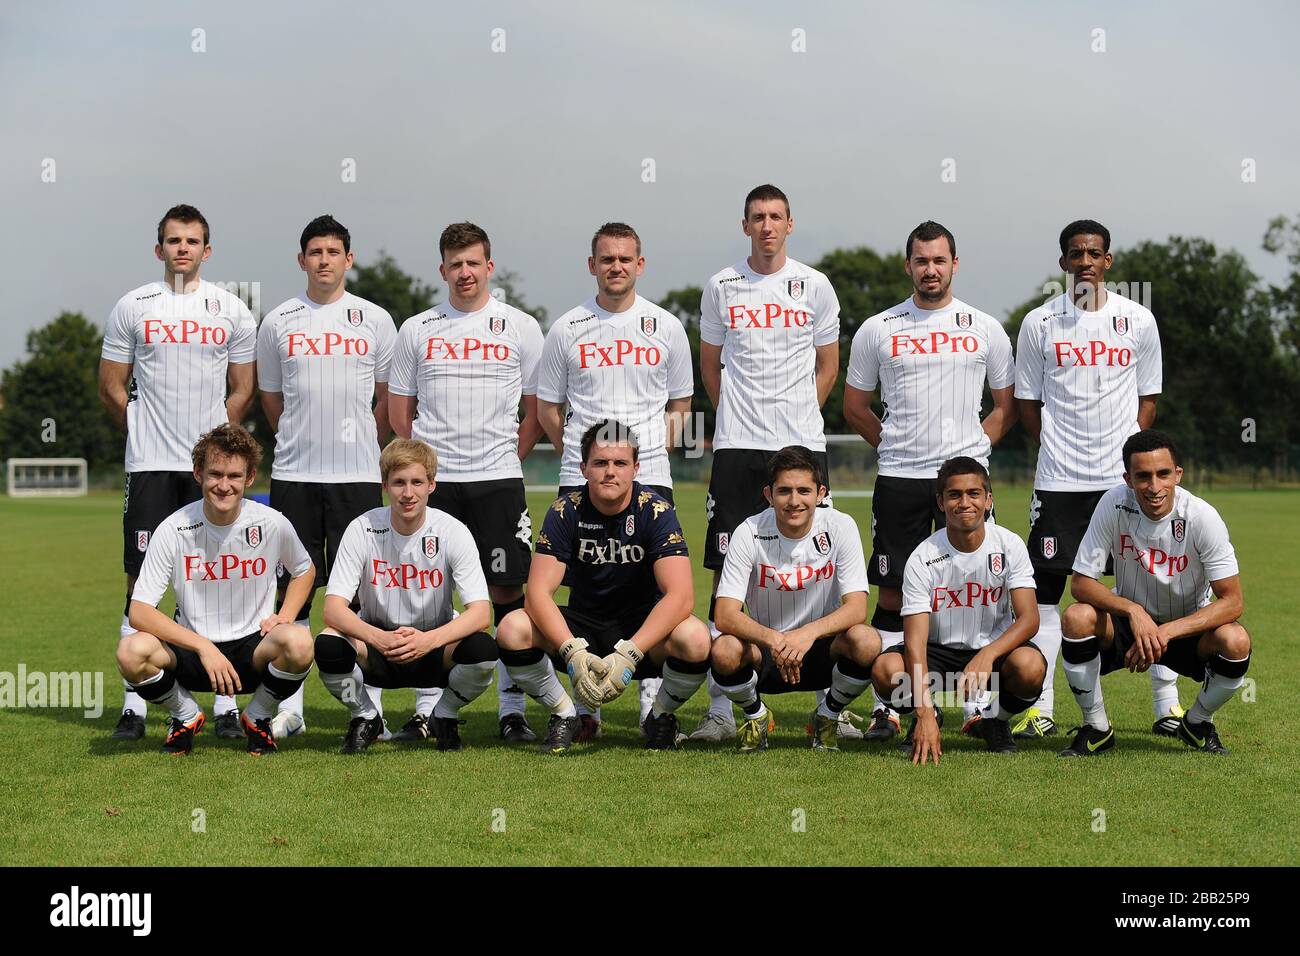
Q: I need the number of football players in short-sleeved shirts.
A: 13